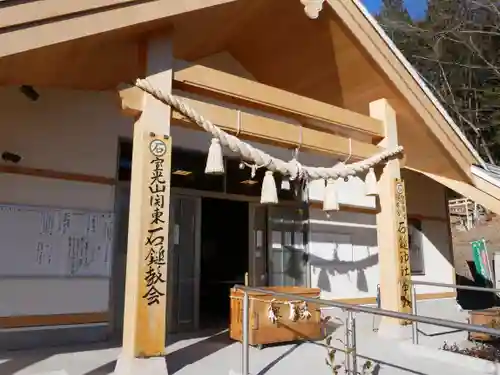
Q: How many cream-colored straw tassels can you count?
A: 4